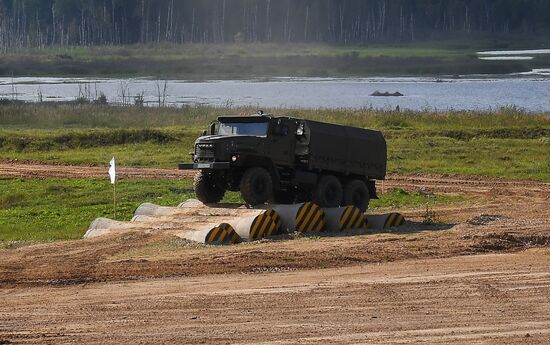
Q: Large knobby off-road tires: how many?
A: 4